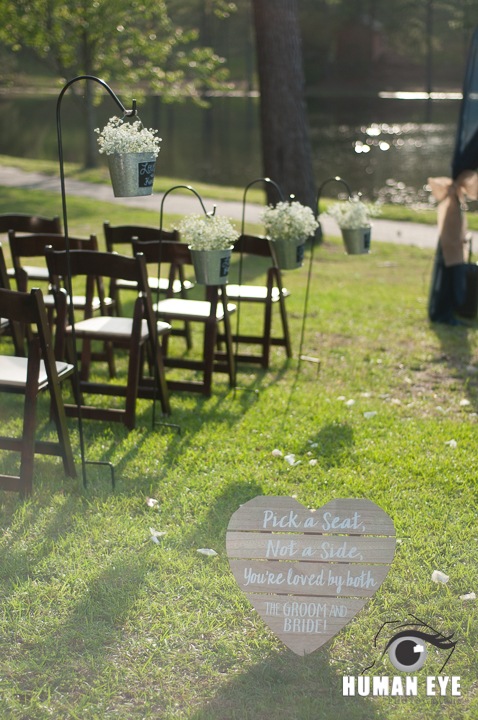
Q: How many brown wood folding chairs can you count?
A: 8